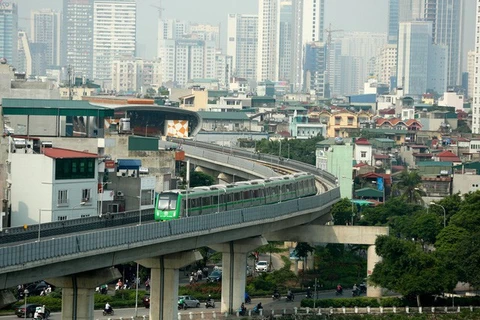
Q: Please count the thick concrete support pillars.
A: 4